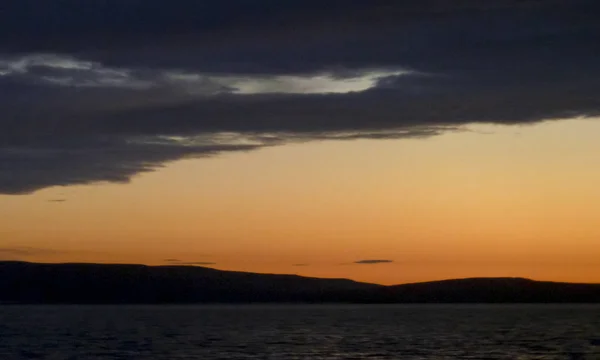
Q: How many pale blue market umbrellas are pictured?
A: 0